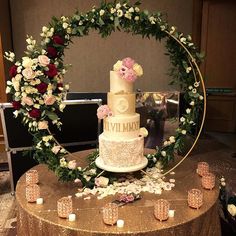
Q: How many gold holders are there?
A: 8